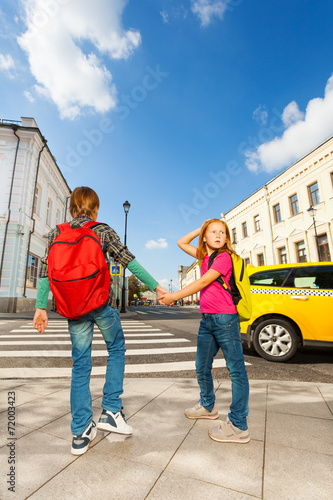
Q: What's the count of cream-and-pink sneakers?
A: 2